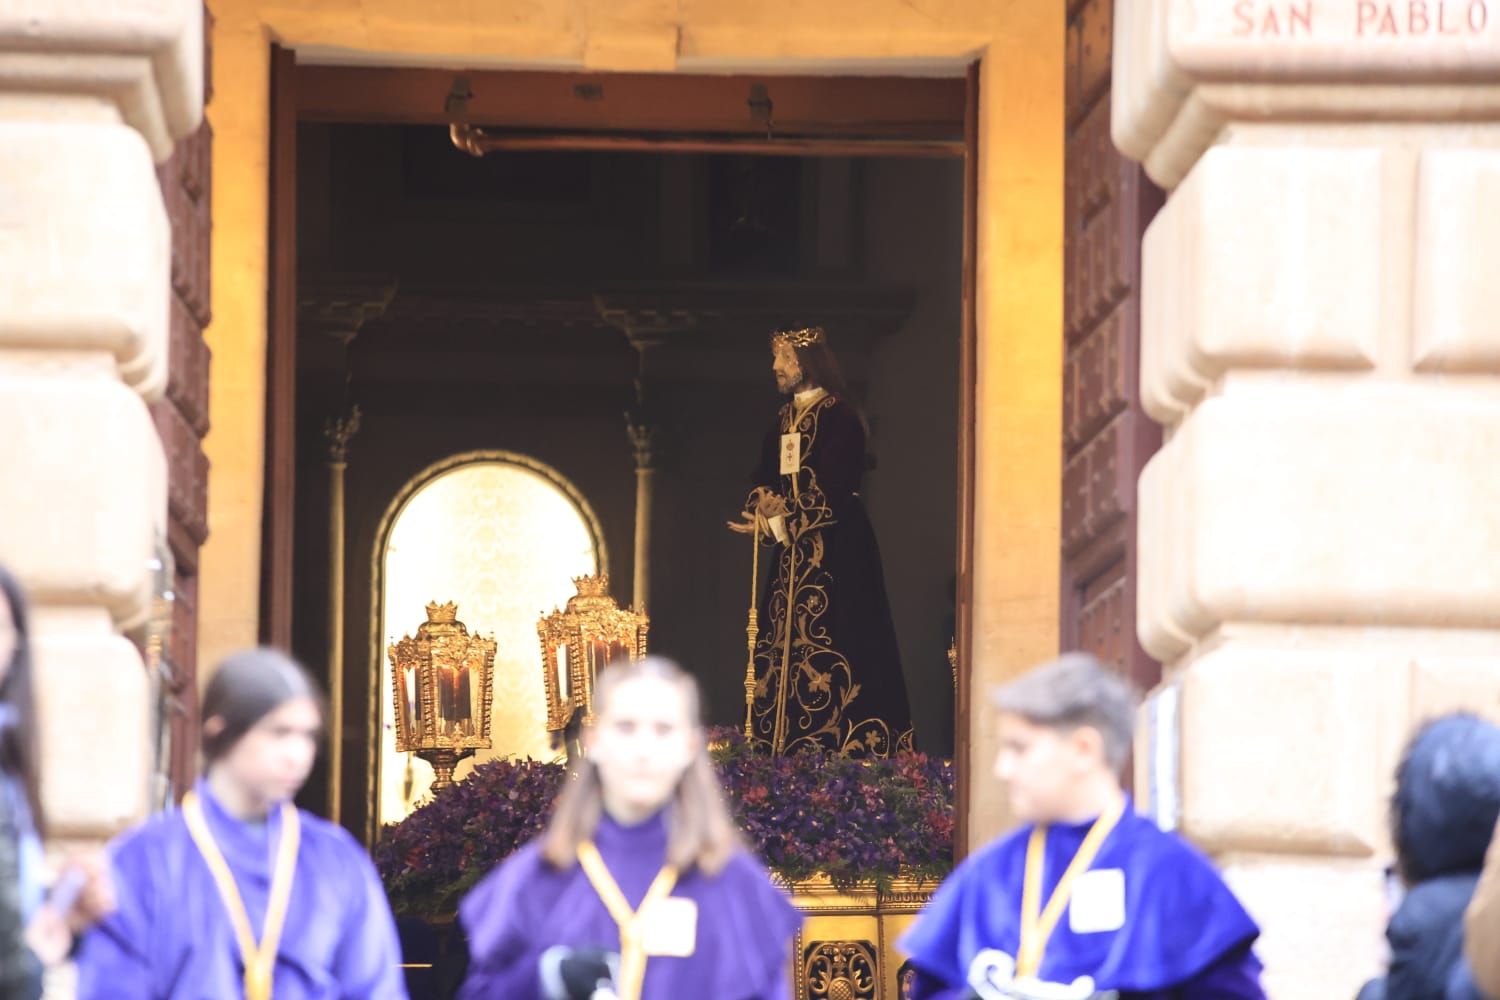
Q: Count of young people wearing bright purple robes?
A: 3